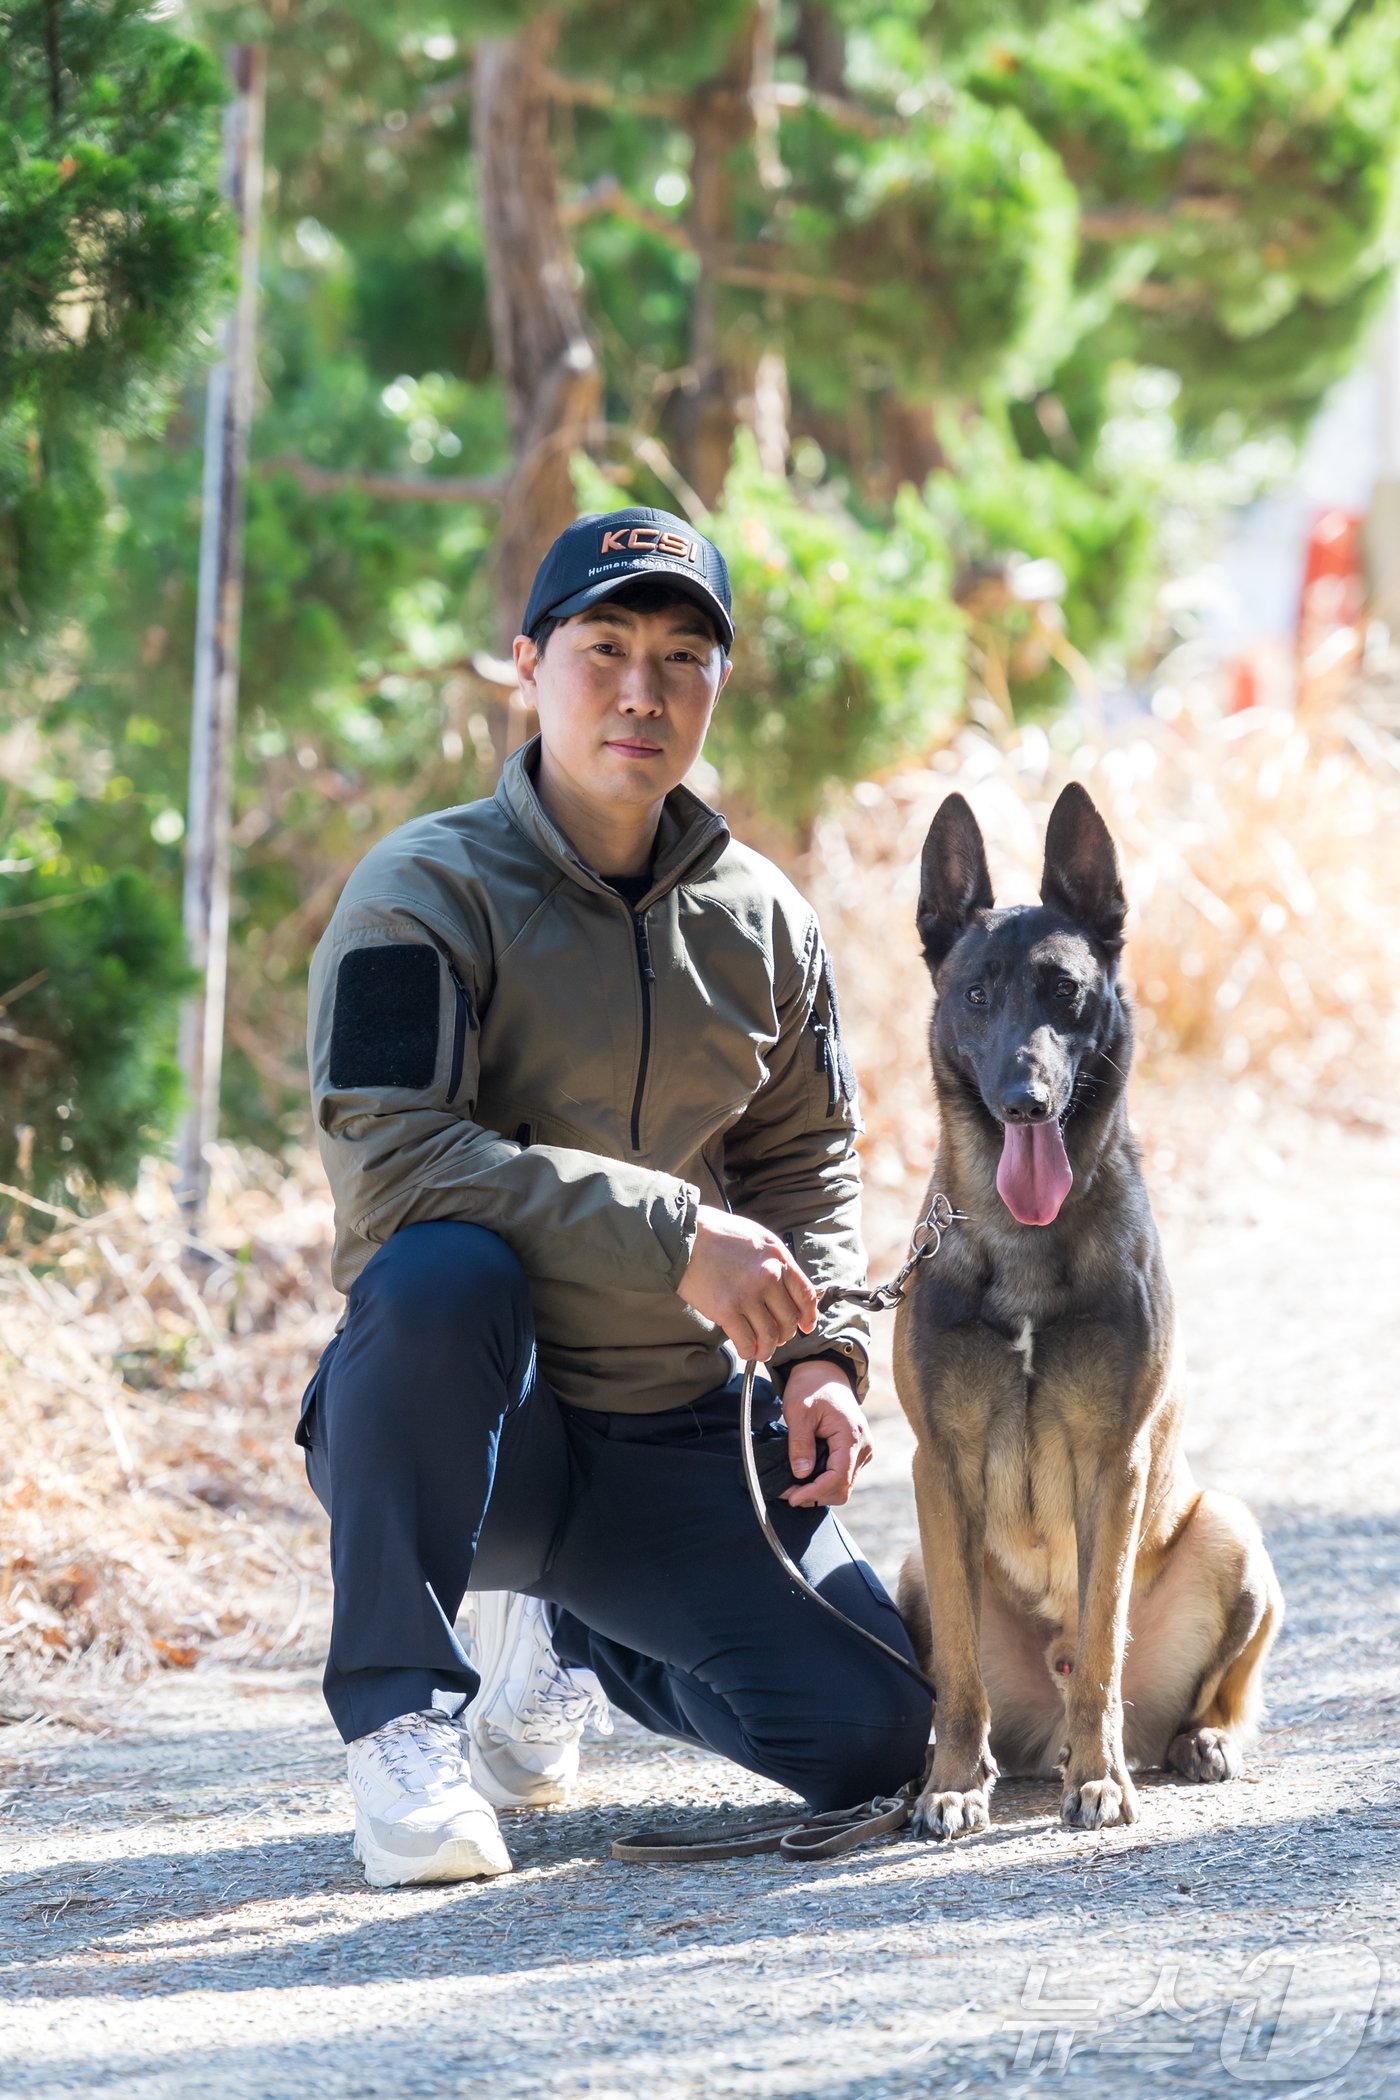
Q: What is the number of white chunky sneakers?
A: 2